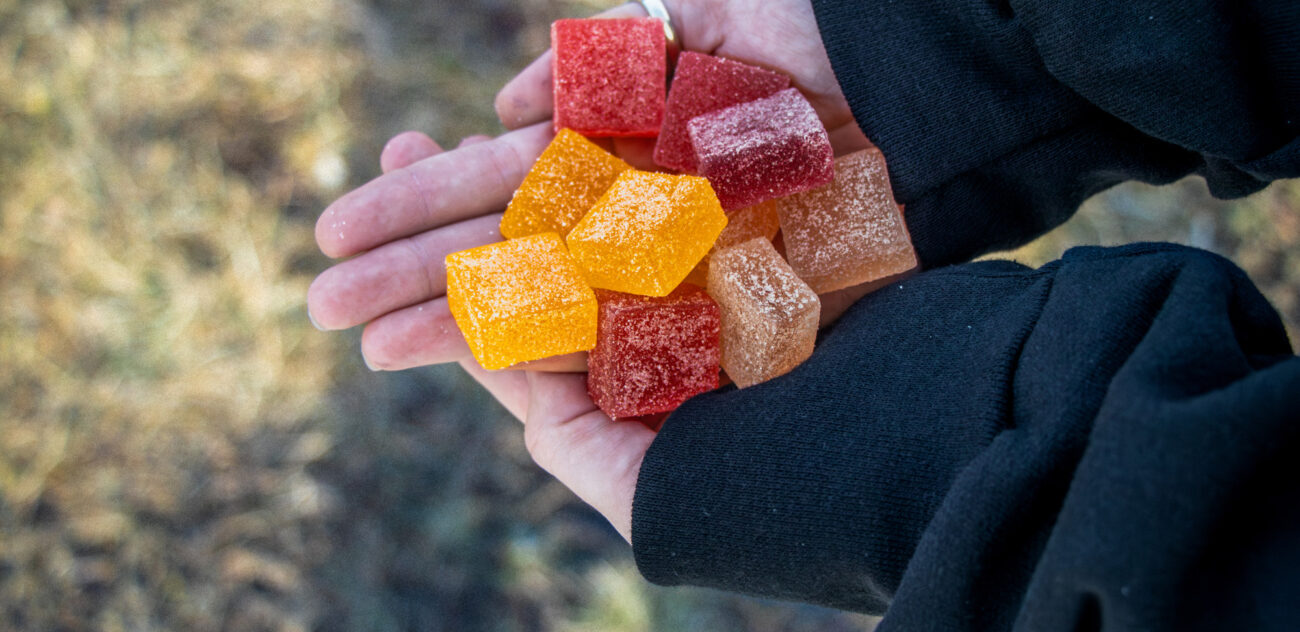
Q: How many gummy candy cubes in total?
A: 10